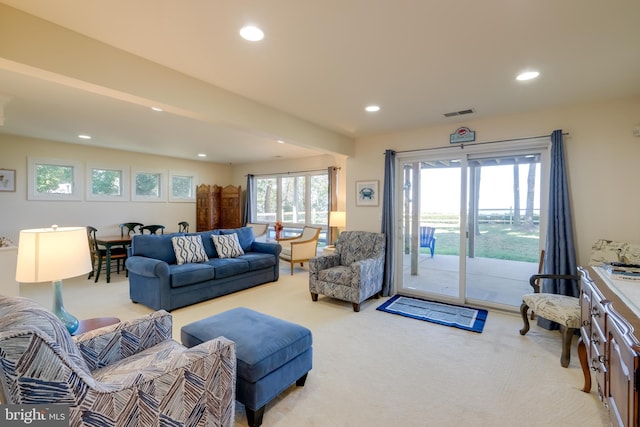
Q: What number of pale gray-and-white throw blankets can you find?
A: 0